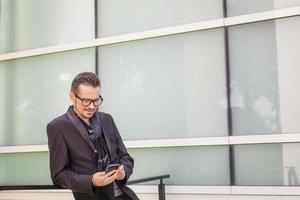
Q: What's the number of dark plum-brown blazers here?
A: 1